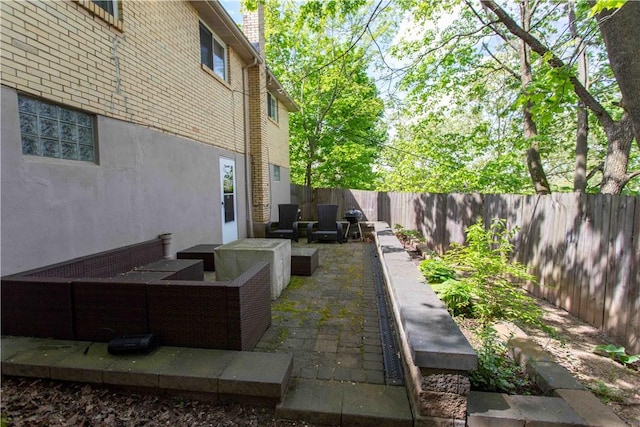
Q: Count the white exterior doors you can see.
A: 1